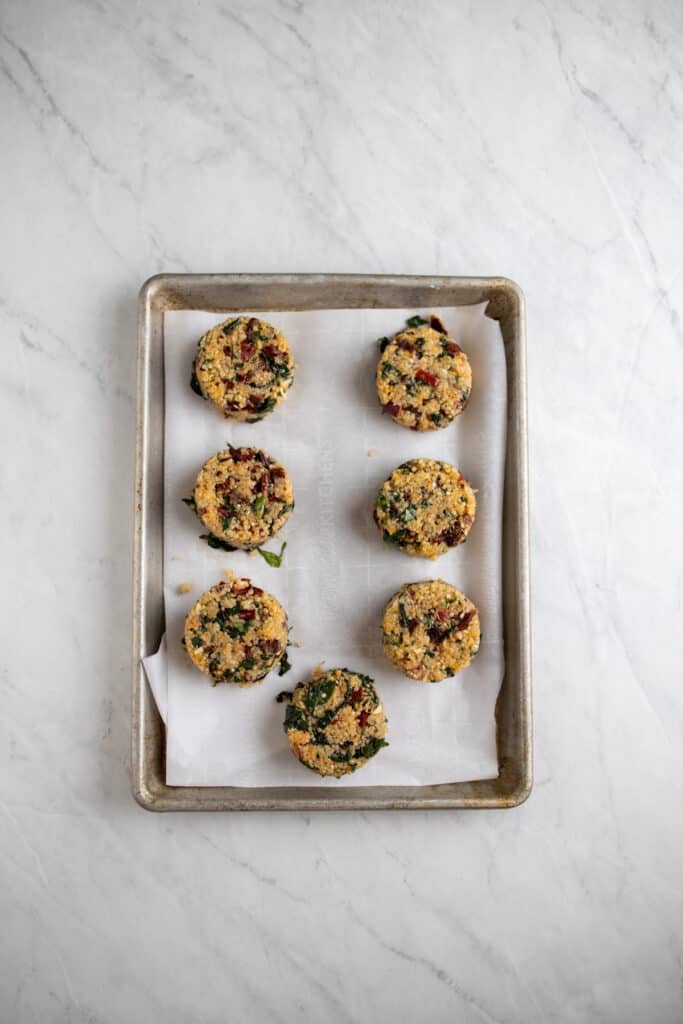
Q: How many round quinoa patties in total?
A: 7